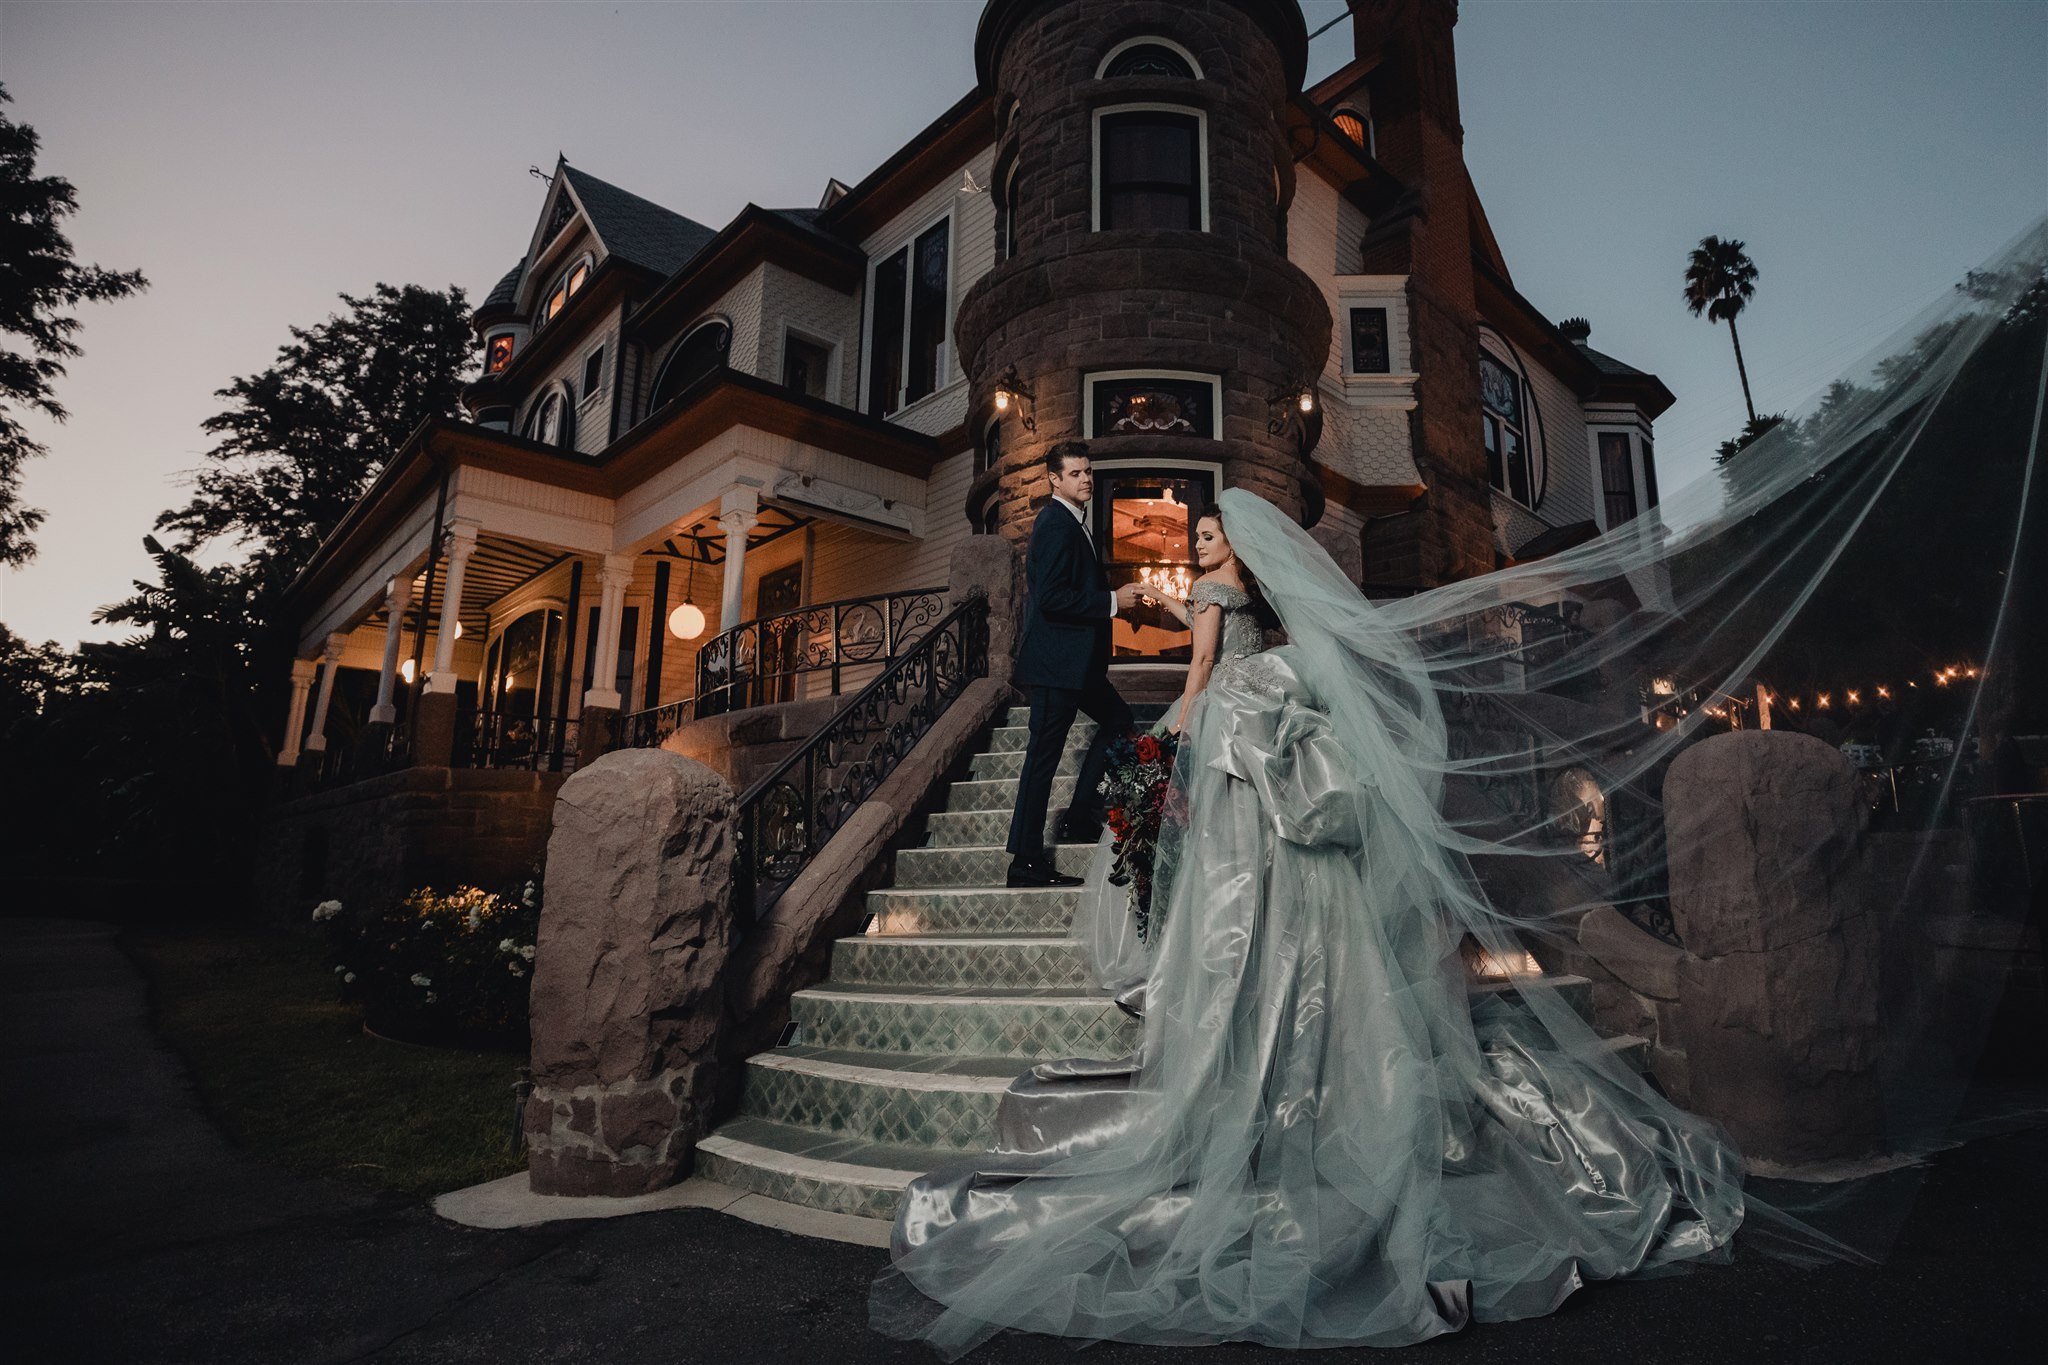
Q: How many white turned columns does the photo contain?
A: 6